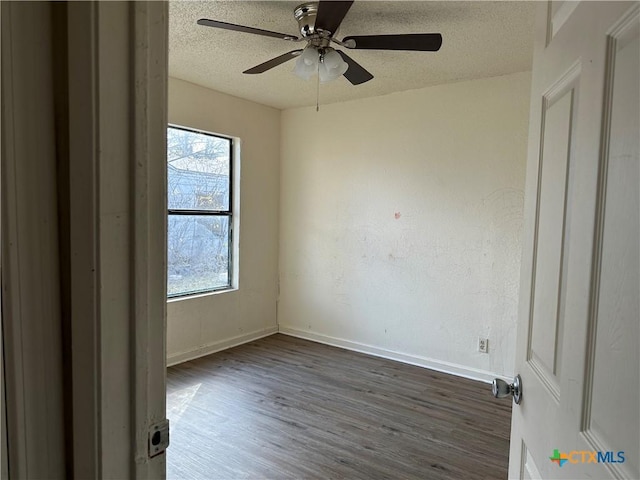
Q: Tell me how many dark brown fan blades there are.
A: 5